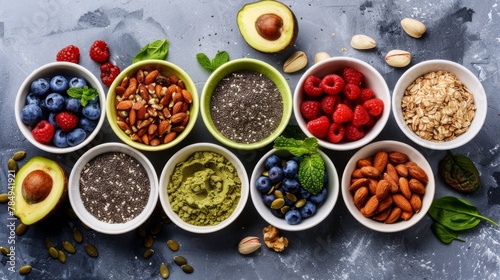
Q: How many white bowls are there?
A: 7